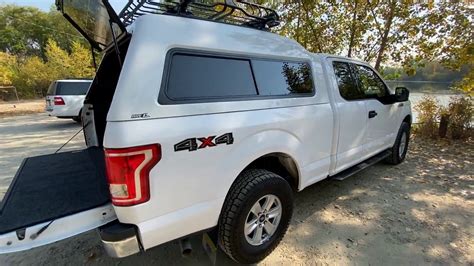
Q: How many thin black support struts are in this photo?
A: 2